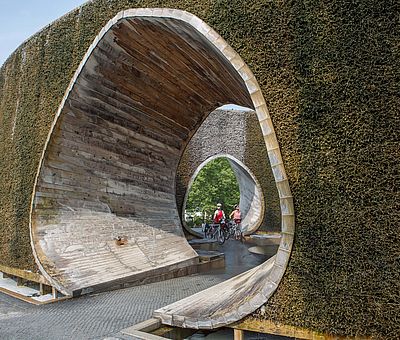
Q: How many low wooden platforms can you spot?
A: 2